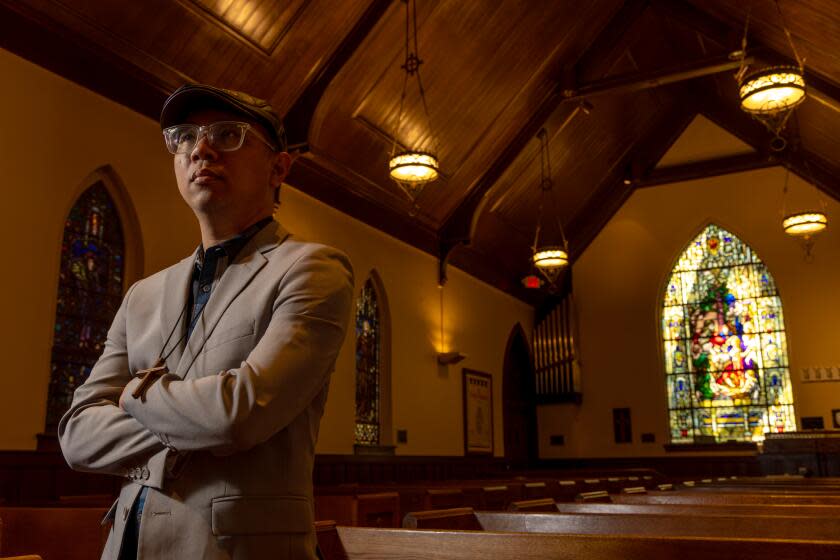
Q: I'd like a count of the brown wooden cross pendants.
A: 1